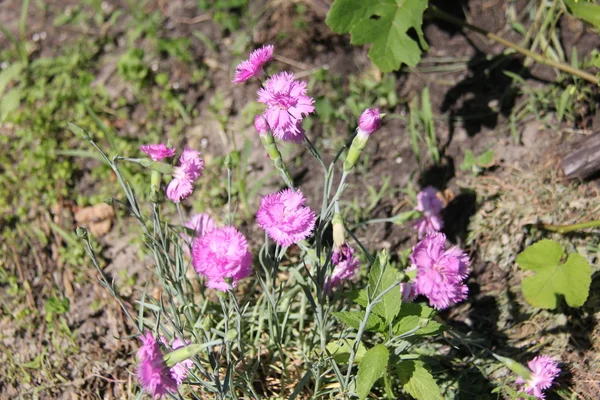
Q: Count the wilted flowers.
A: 1